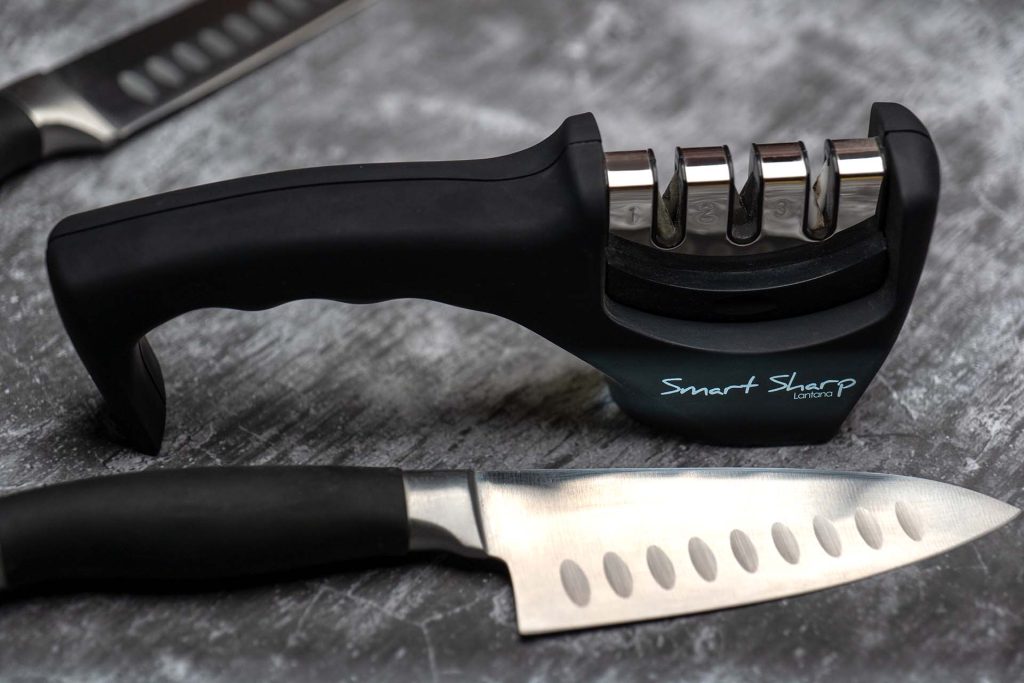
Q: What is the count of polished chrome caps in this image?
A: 4